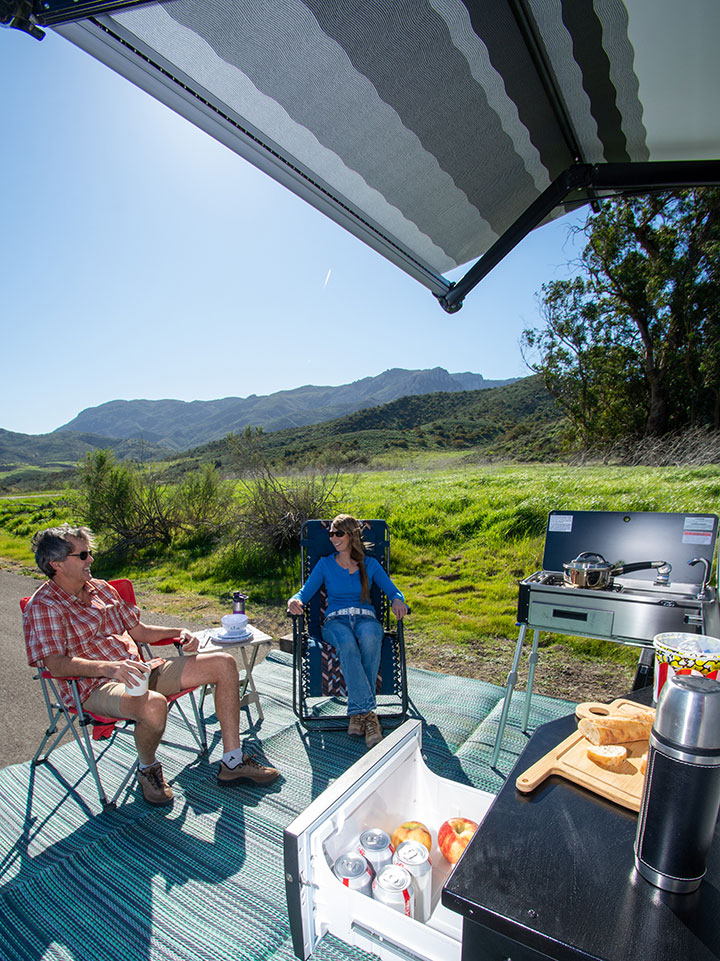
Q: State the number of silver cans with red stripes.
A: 4